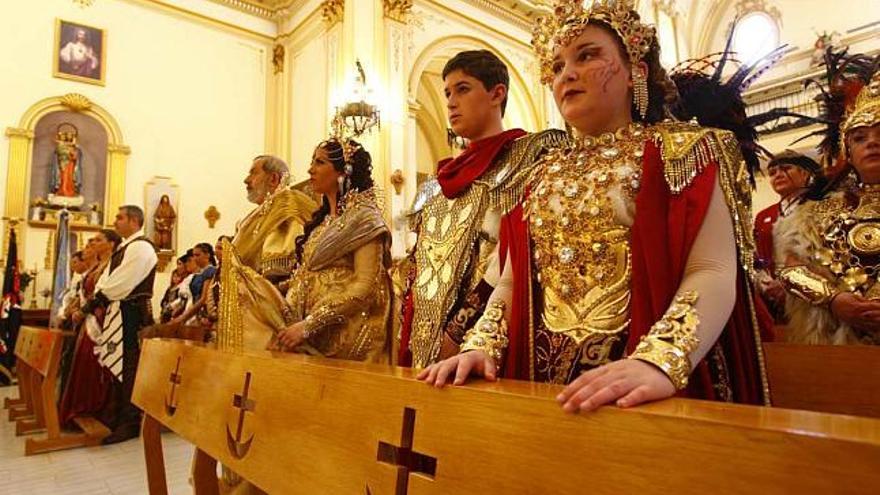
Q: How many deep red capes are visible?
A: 2